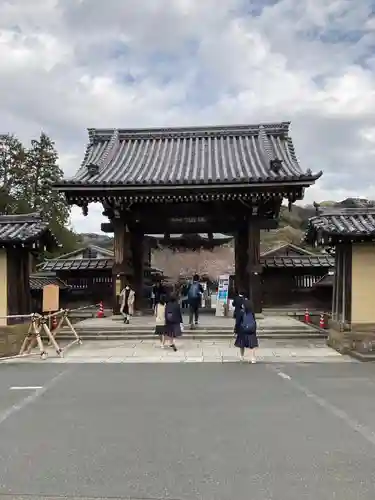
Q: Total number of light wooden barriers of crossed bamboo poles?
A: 2